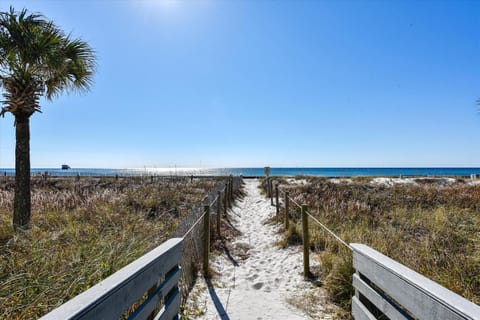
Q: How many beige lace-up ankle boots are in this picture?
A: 0